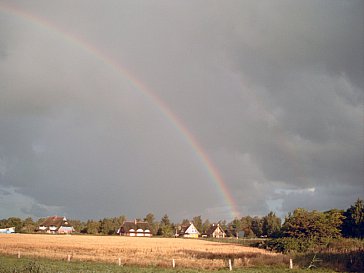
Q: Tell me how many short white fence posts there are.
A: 6